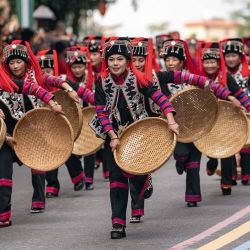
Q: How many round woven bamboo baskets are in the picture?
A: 8